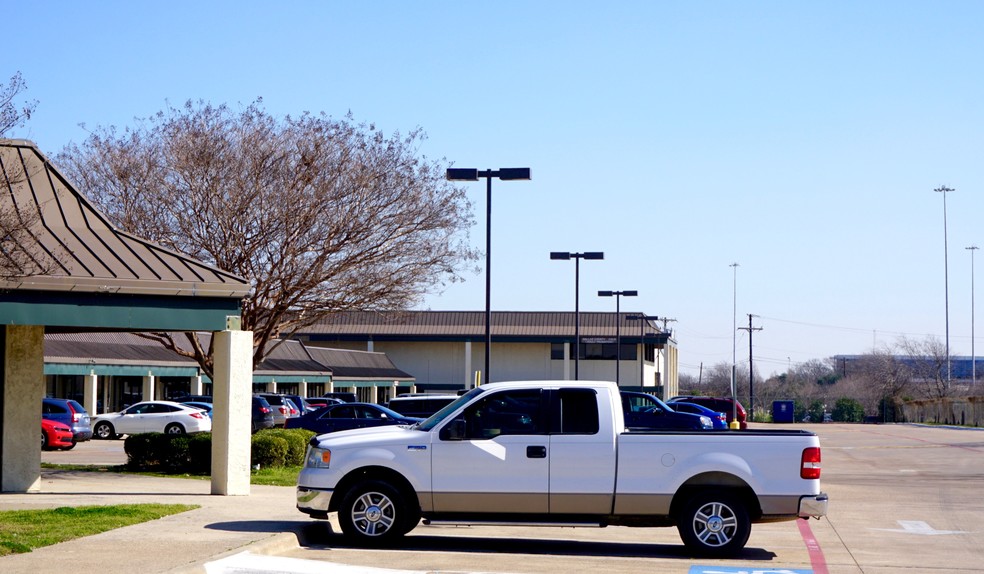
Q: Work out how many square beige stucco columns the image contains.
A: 2